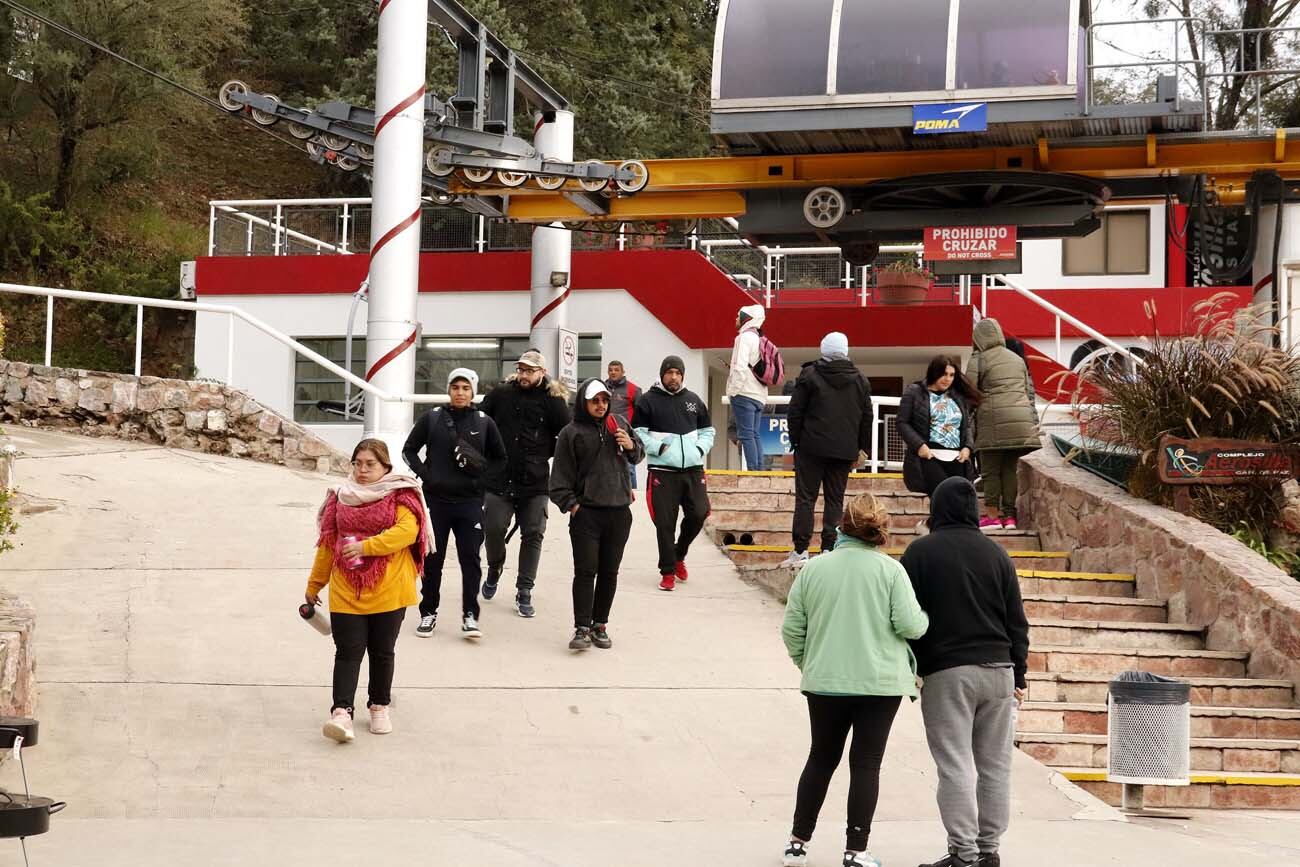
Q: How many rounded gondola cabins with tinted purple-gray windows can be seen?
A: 1